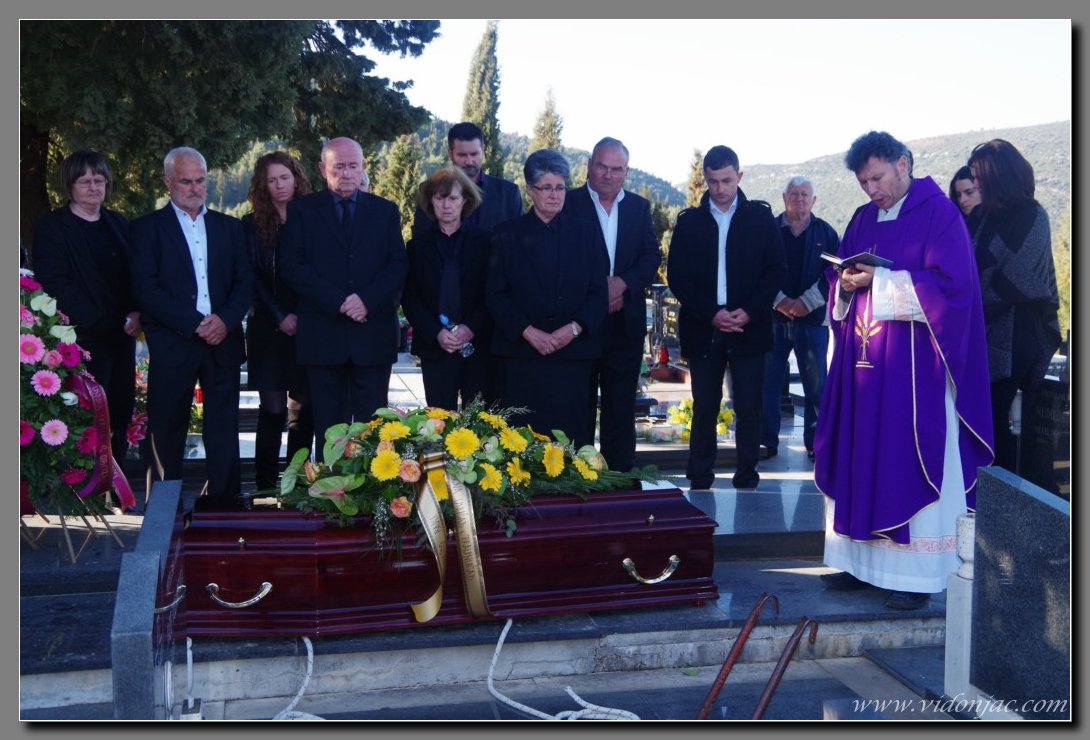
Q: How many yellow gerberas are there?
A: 13